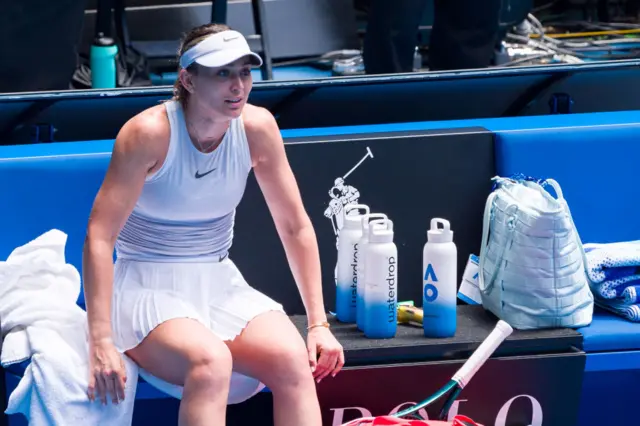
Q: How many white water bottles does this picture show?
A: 4